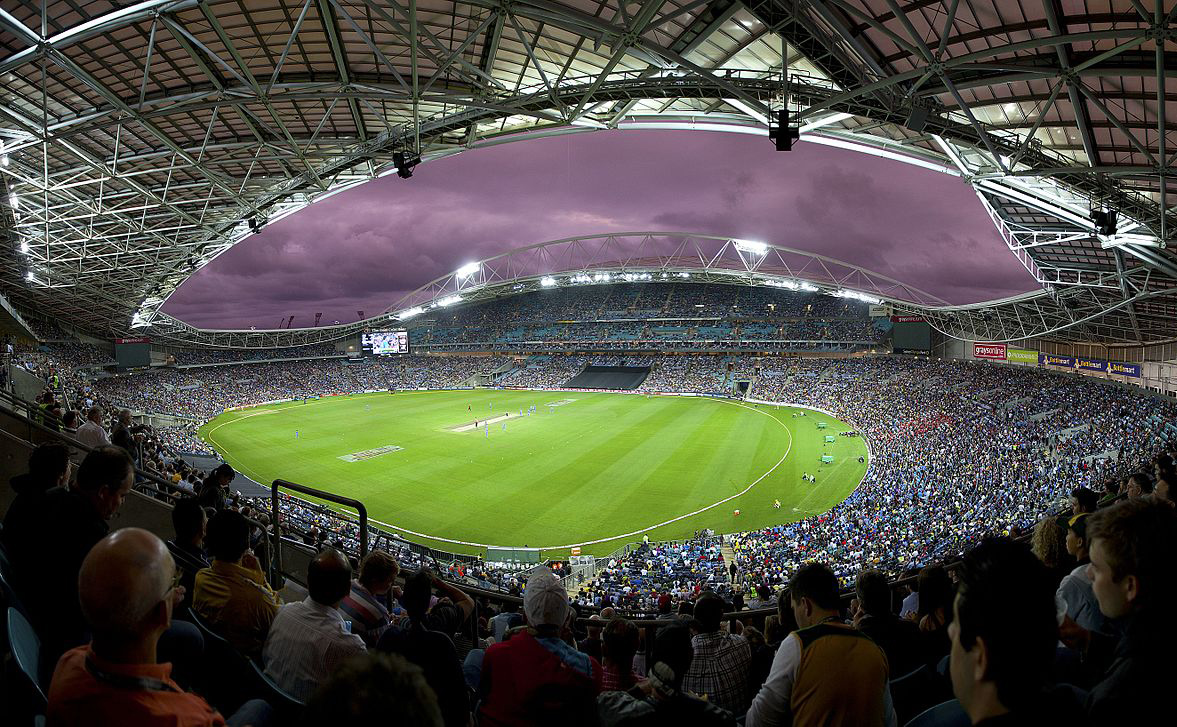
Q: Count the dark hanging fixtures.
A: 4